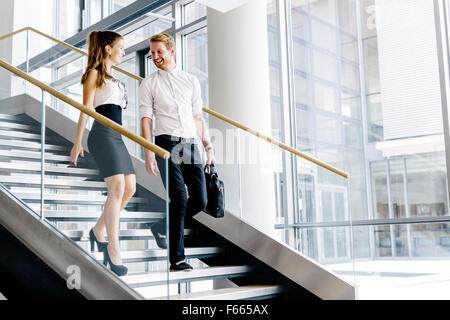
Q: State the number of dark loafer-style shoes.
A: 2